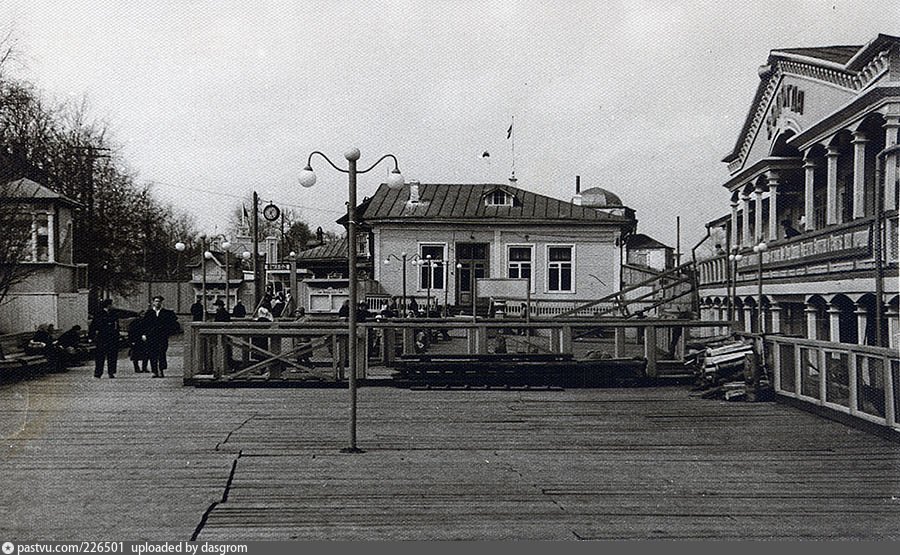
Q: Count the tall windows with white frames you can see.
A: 3